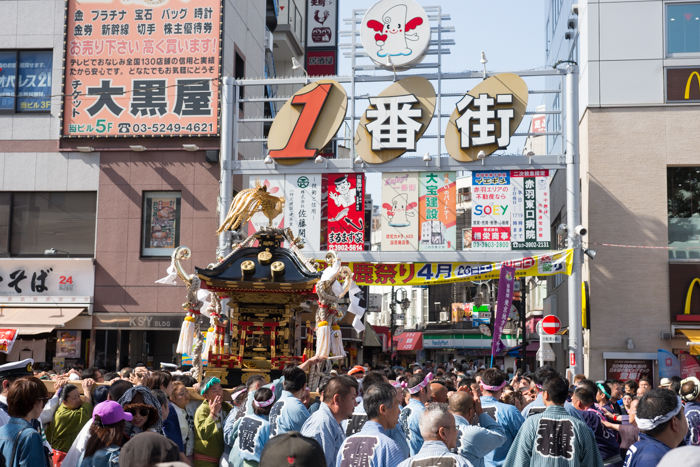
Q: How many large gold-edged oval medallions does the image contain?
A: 3